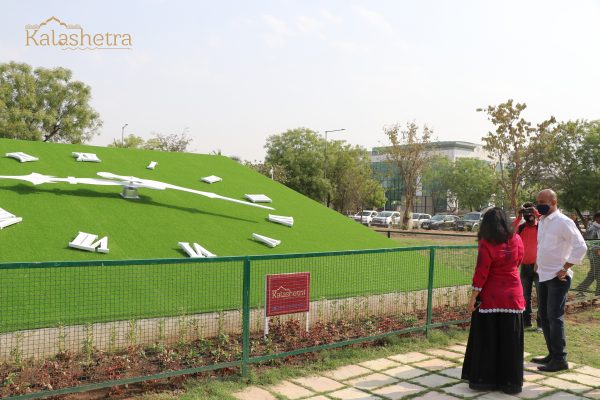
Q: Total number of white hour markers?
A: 10